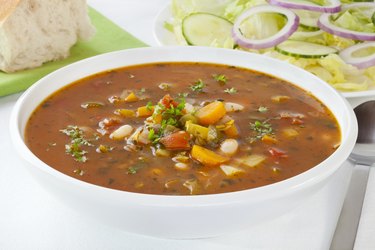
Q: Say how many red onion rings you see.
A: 4